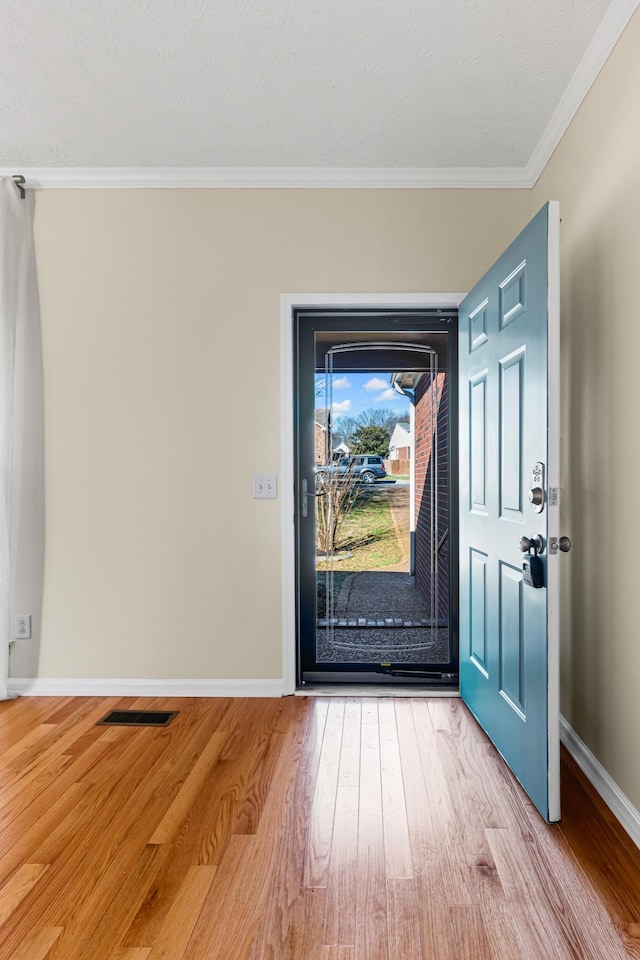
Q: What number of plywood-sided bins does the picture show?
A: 0